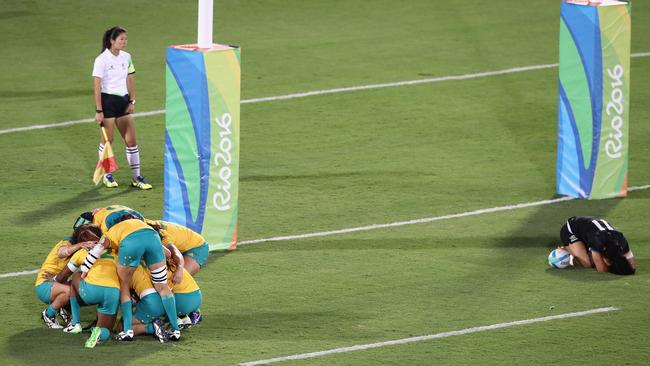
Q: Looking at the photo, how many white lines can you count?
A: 3